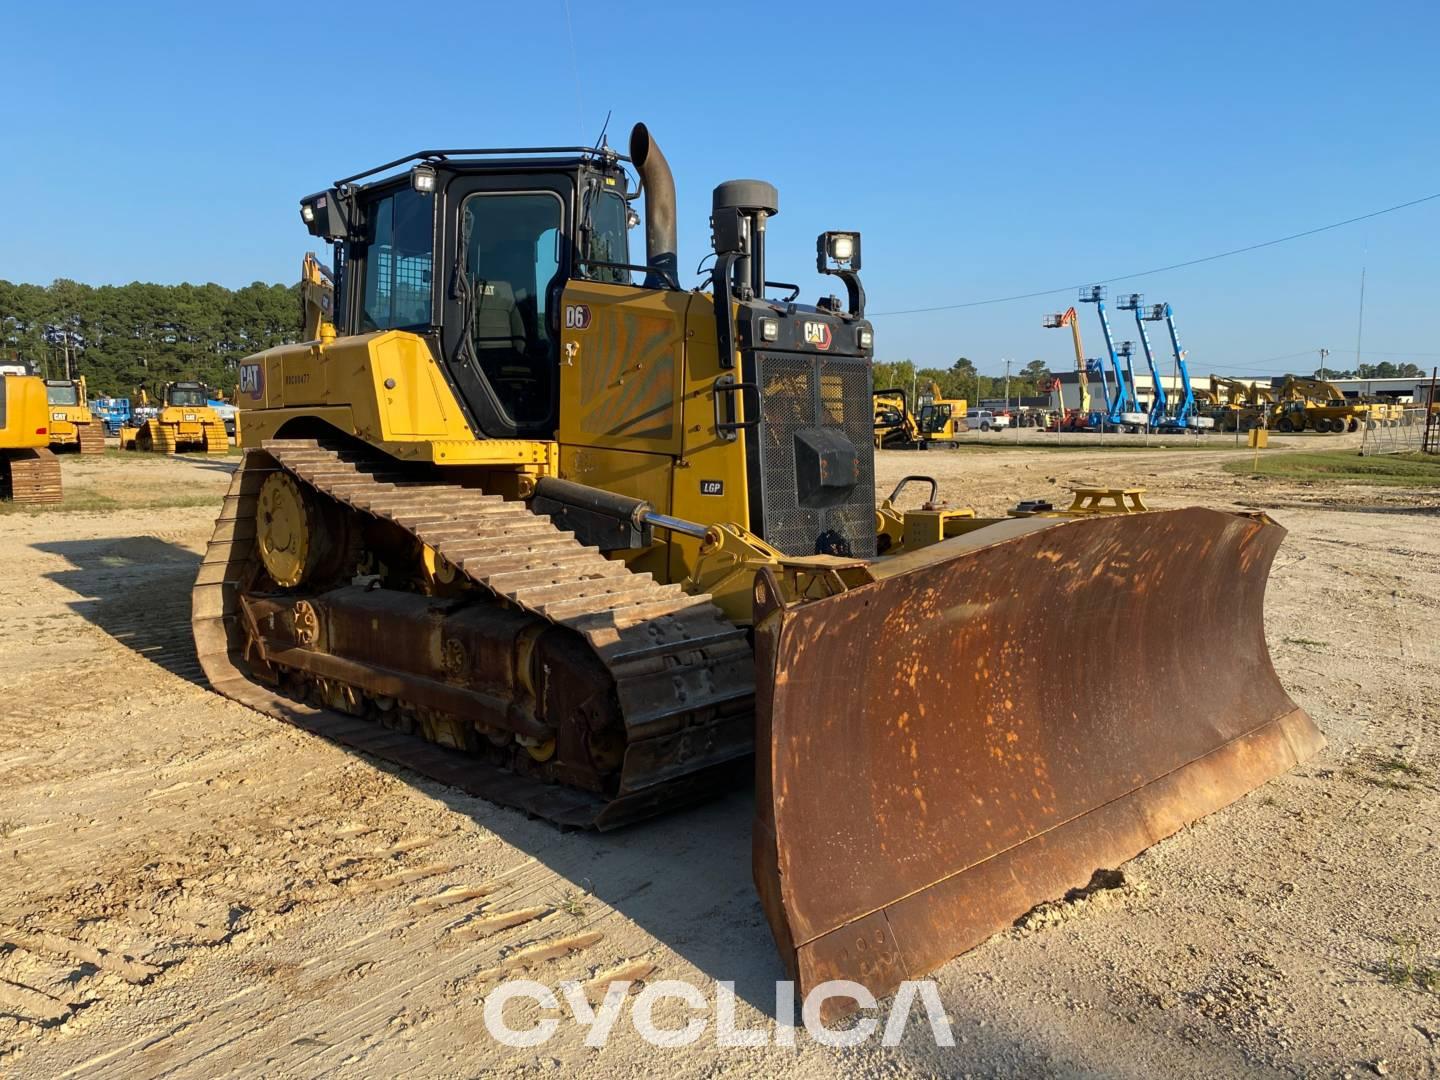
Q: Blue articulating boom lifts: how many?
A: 5